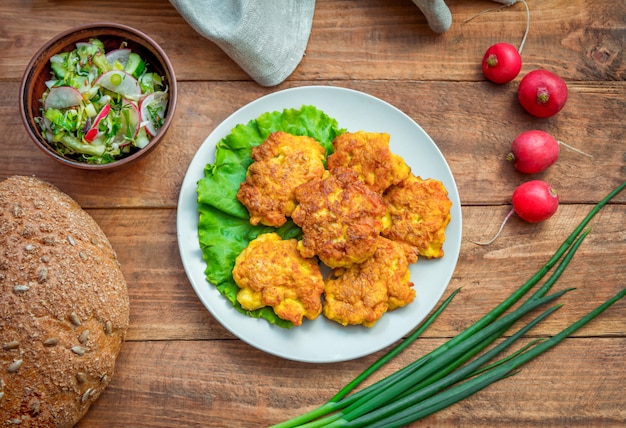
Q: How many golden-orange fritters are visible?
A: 6